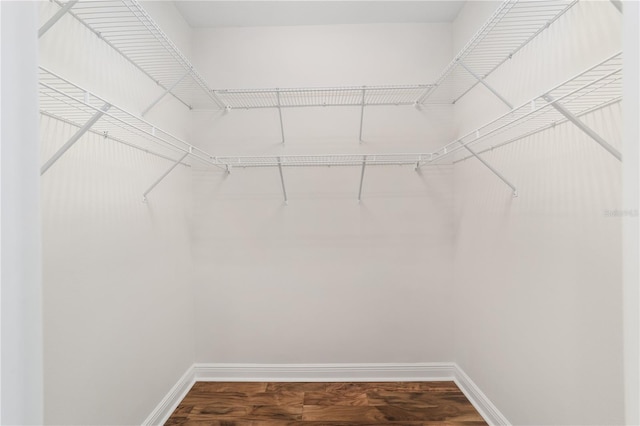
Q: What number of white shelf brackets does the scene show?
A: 12